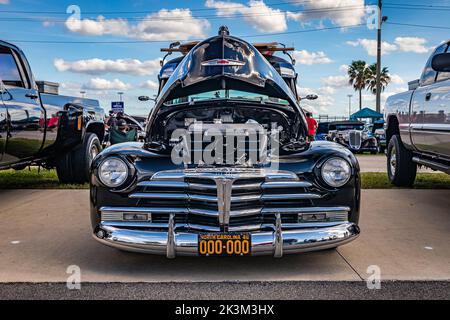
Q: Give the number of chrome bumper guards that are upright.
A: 2